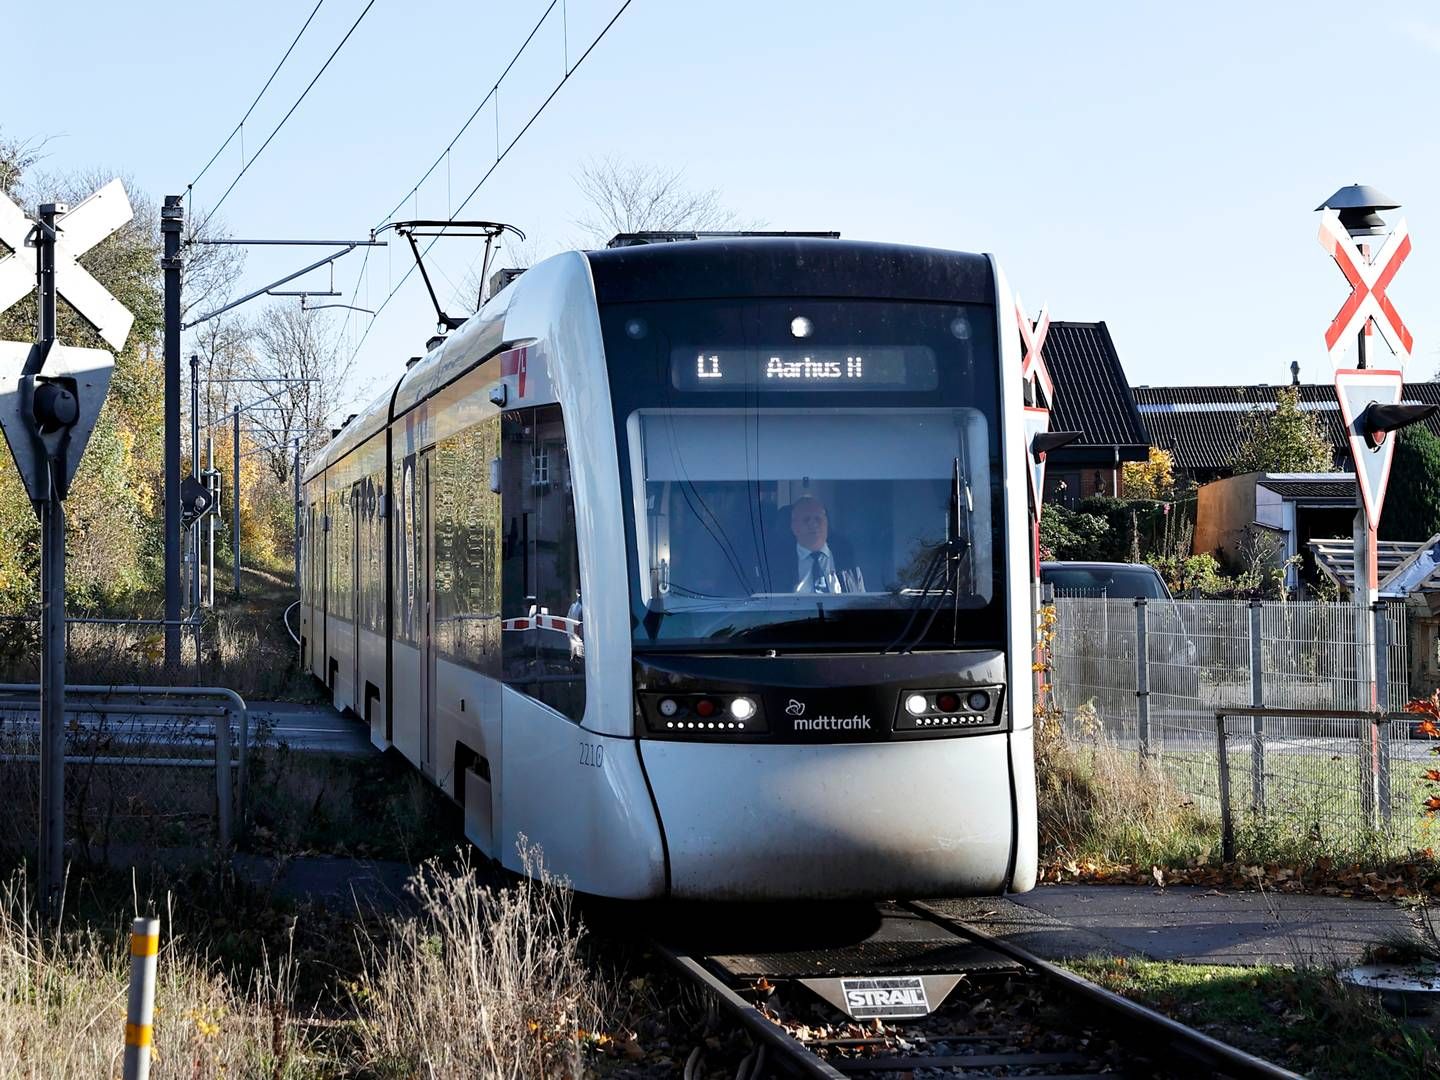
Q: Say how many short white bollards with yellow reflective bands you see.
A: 1